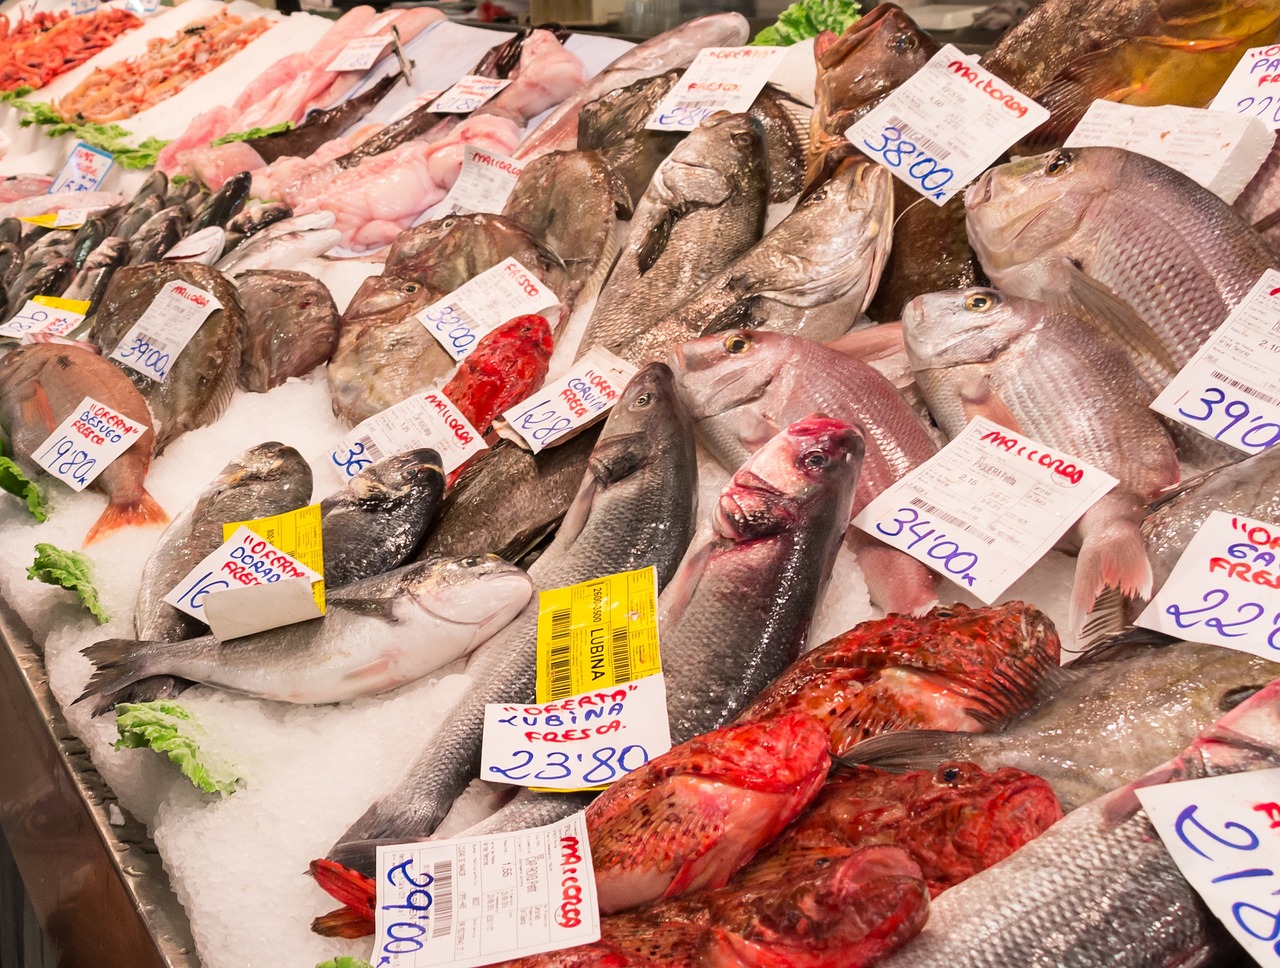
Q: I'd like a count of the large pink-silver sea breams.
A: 3